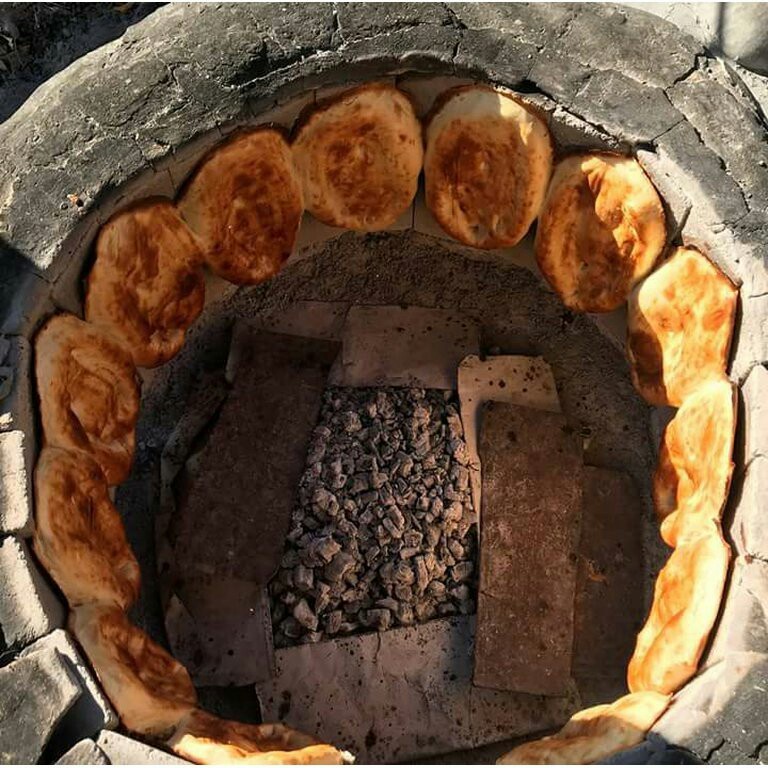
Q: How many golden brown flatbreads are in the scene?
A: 13